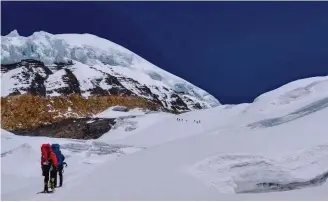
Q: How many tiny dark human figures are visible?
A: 7